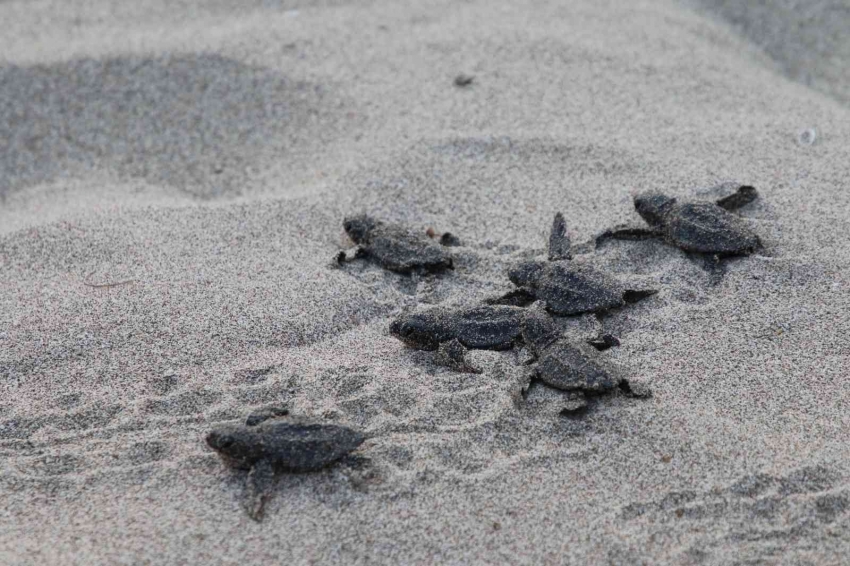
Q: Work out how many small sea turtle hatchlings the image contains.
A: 6